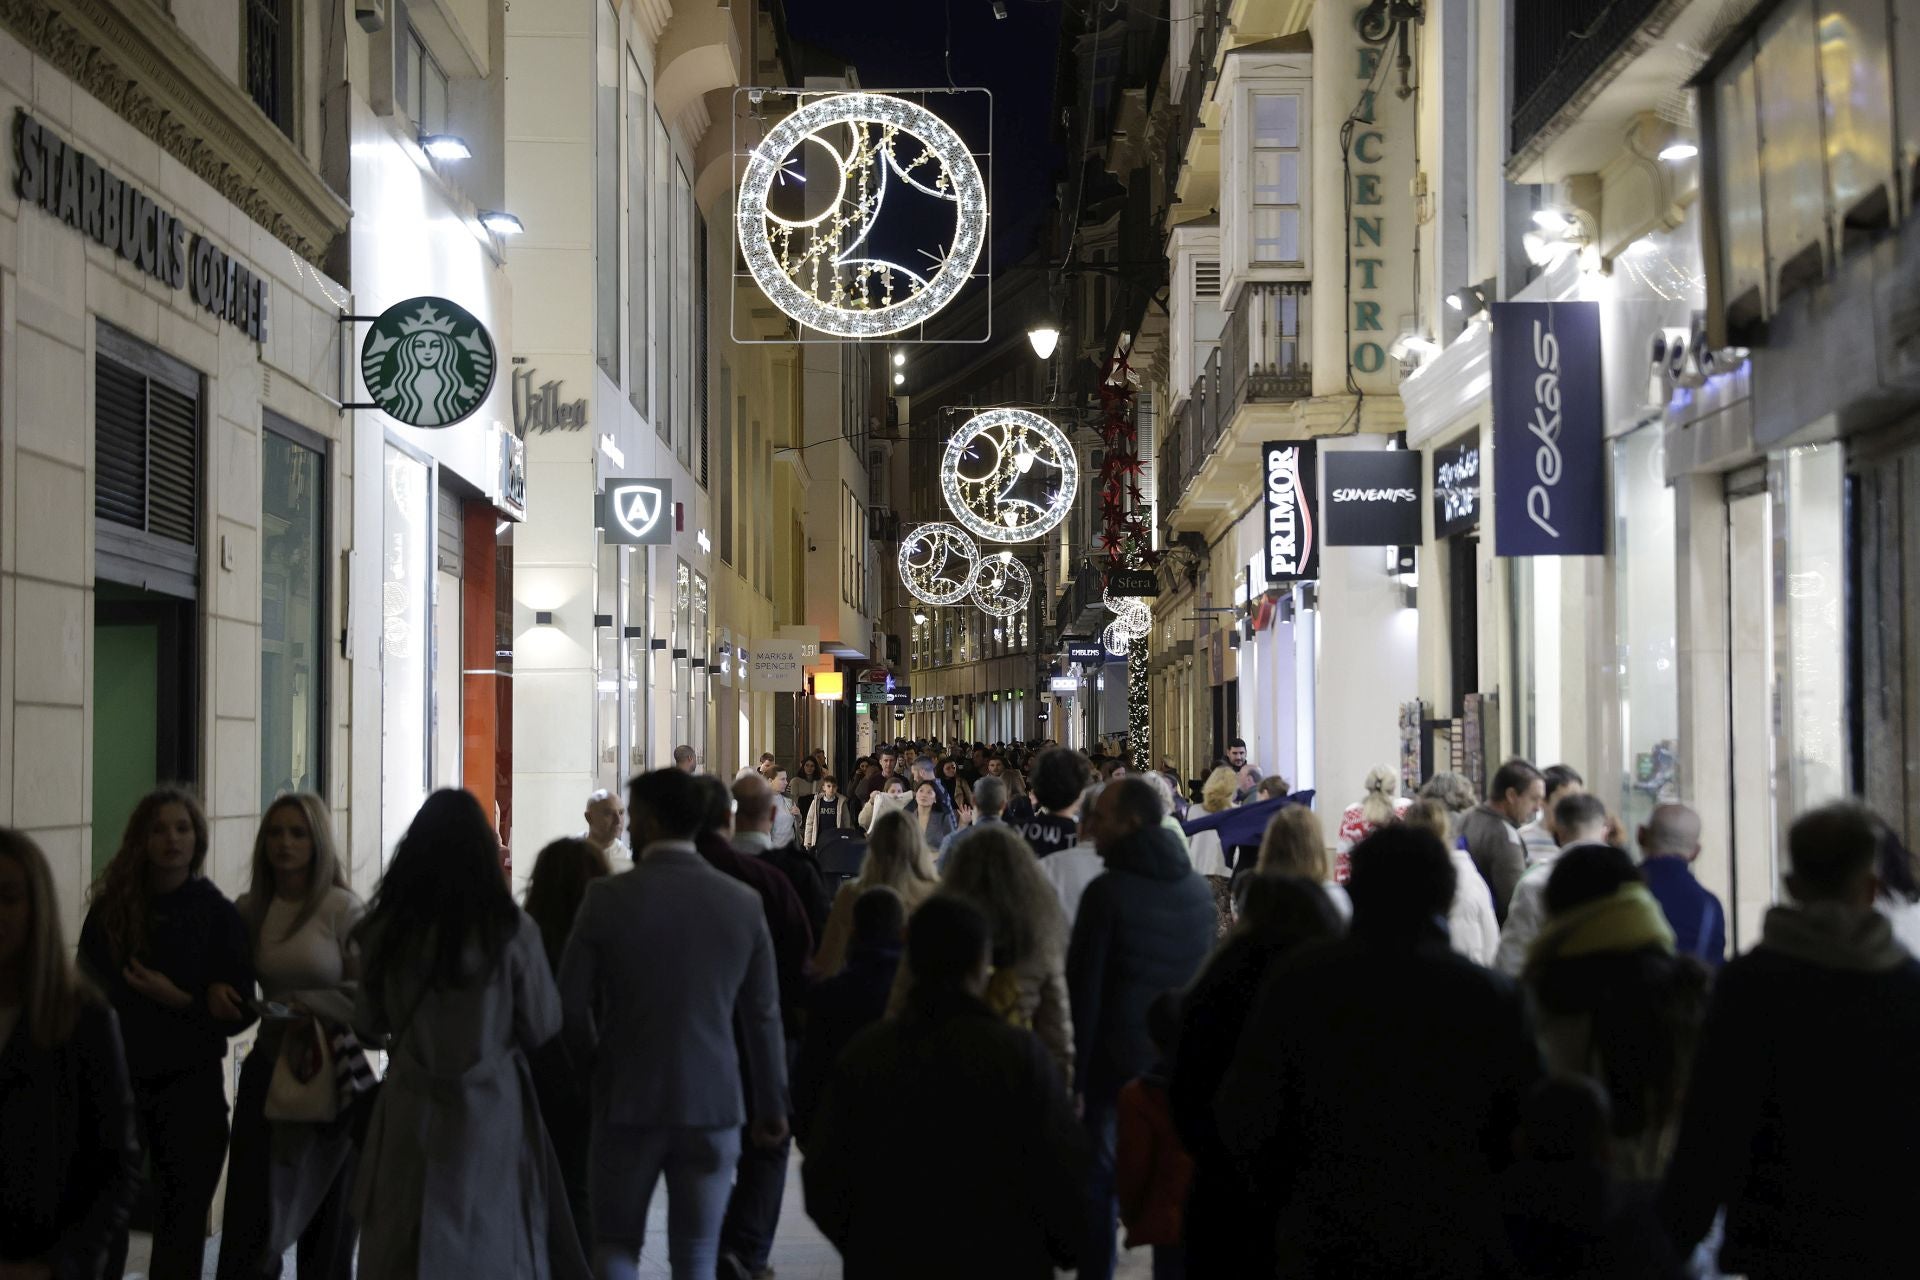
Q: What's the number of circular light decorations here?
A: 4